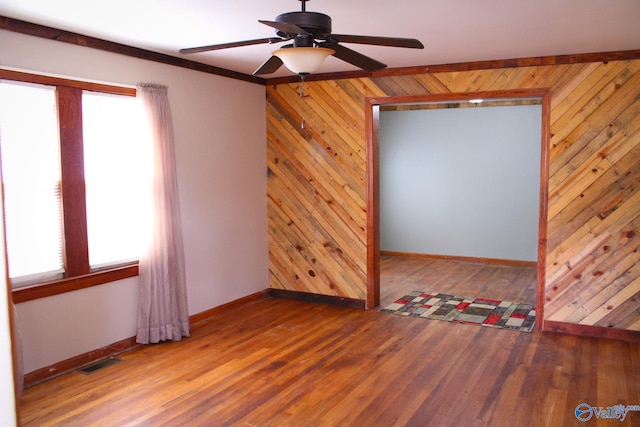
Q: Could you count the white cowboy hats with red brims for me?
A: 0